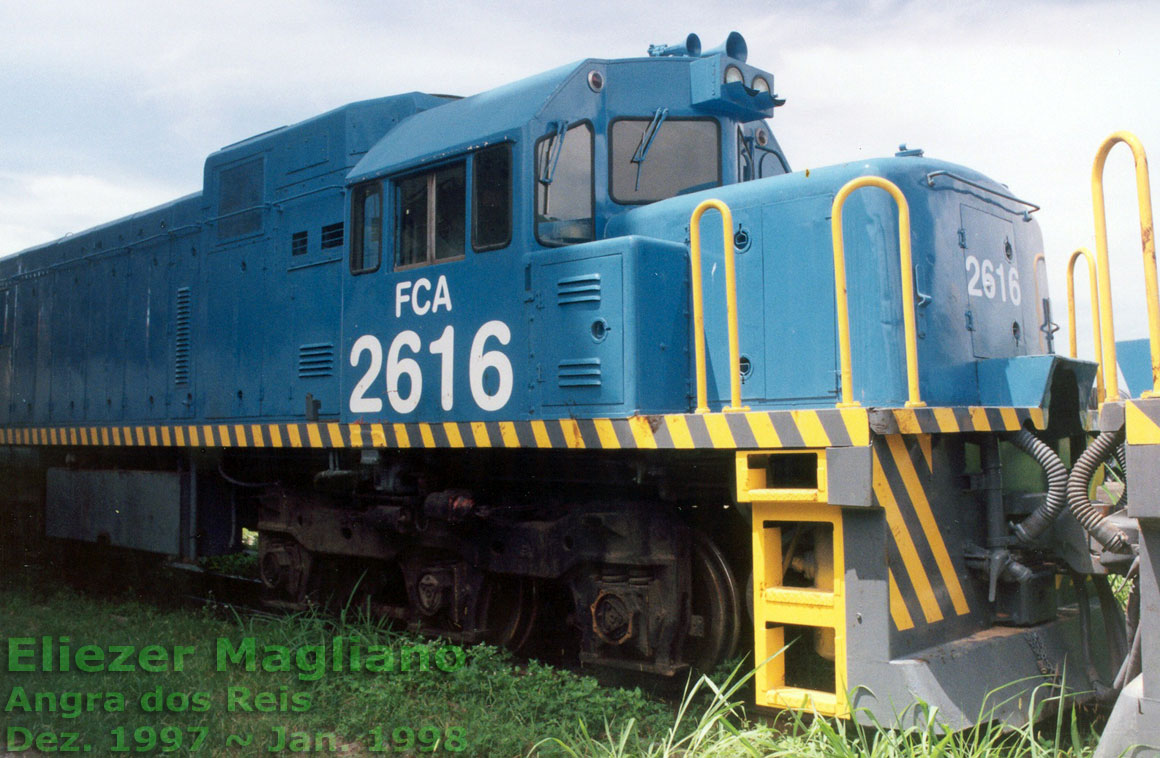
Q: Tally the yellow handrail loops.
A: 4